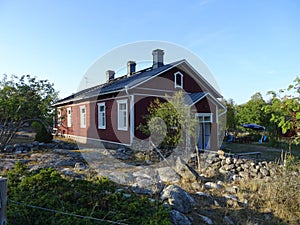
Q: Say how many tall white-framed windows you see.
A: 5